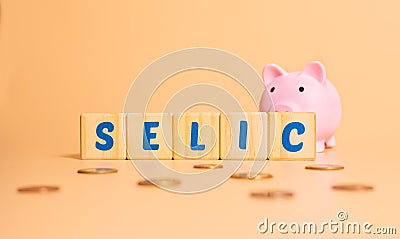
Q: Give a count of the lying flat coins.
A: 8